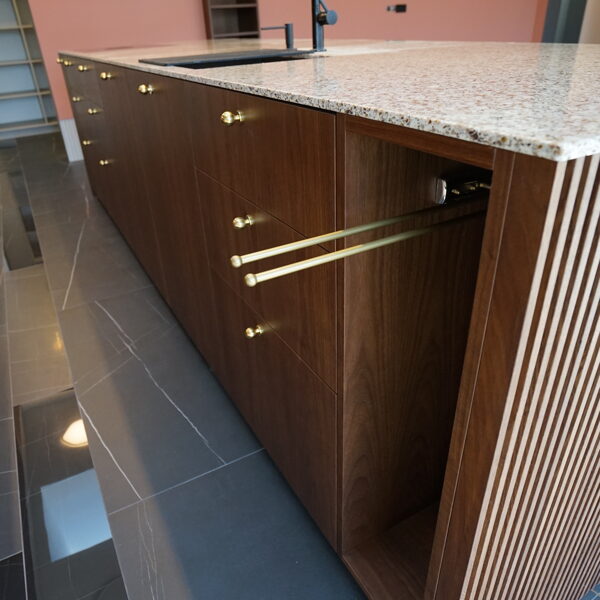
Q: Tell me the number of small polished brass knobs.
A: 12